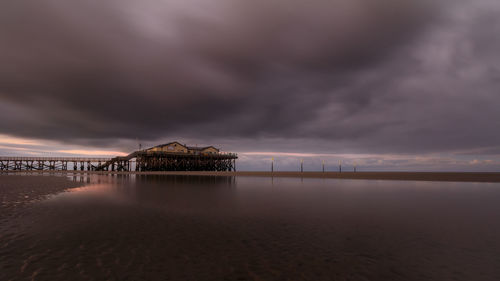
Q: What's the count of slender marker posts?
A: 5